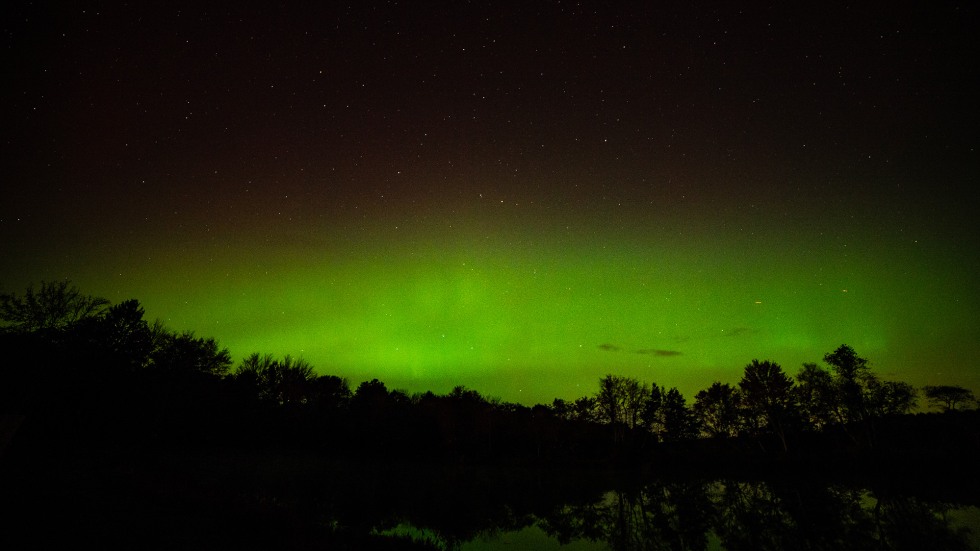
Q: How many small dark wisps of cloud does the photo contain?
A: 3